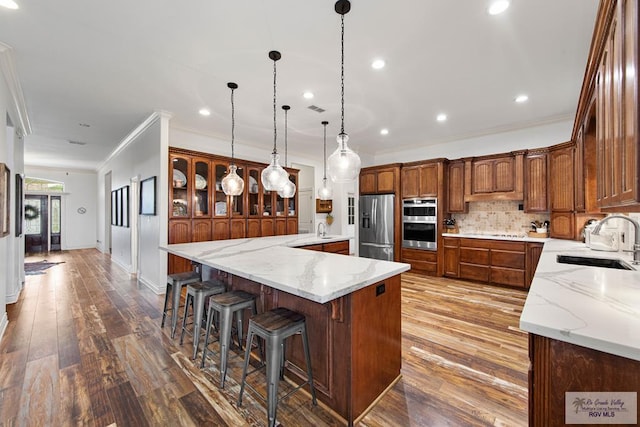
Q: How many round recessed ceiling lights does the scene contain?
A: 8